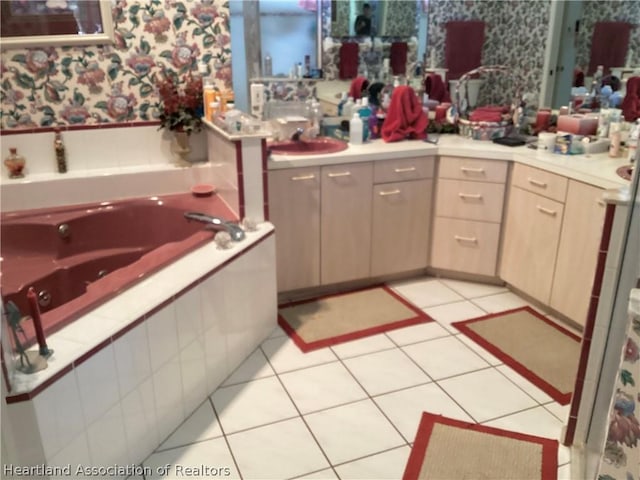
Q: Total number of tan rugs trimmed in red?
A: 3